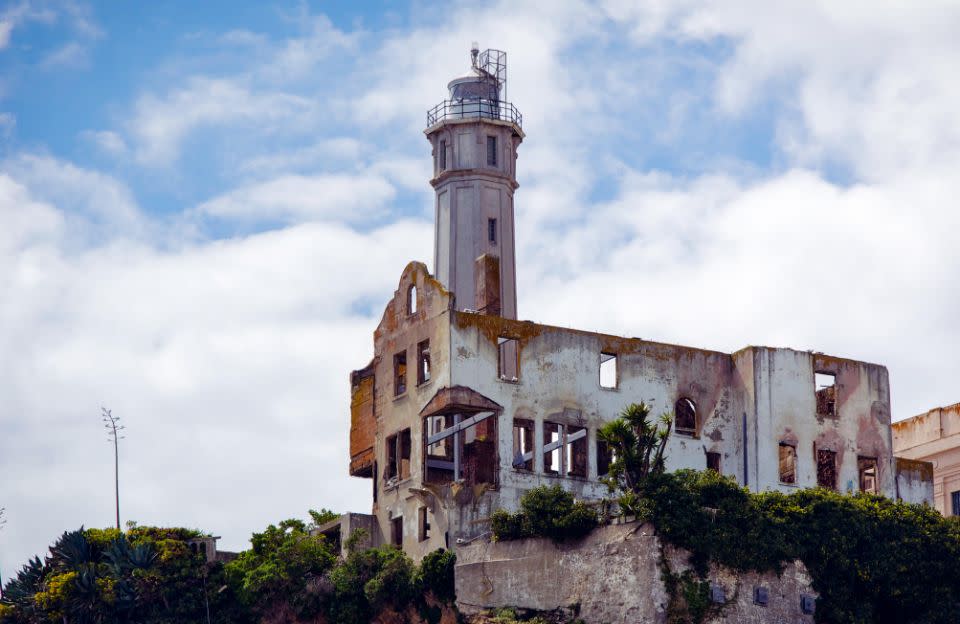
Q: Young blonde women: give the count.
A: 0